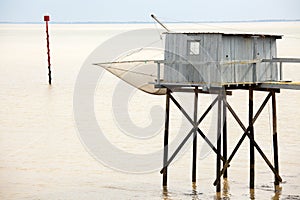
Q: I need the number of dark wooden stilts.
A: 6